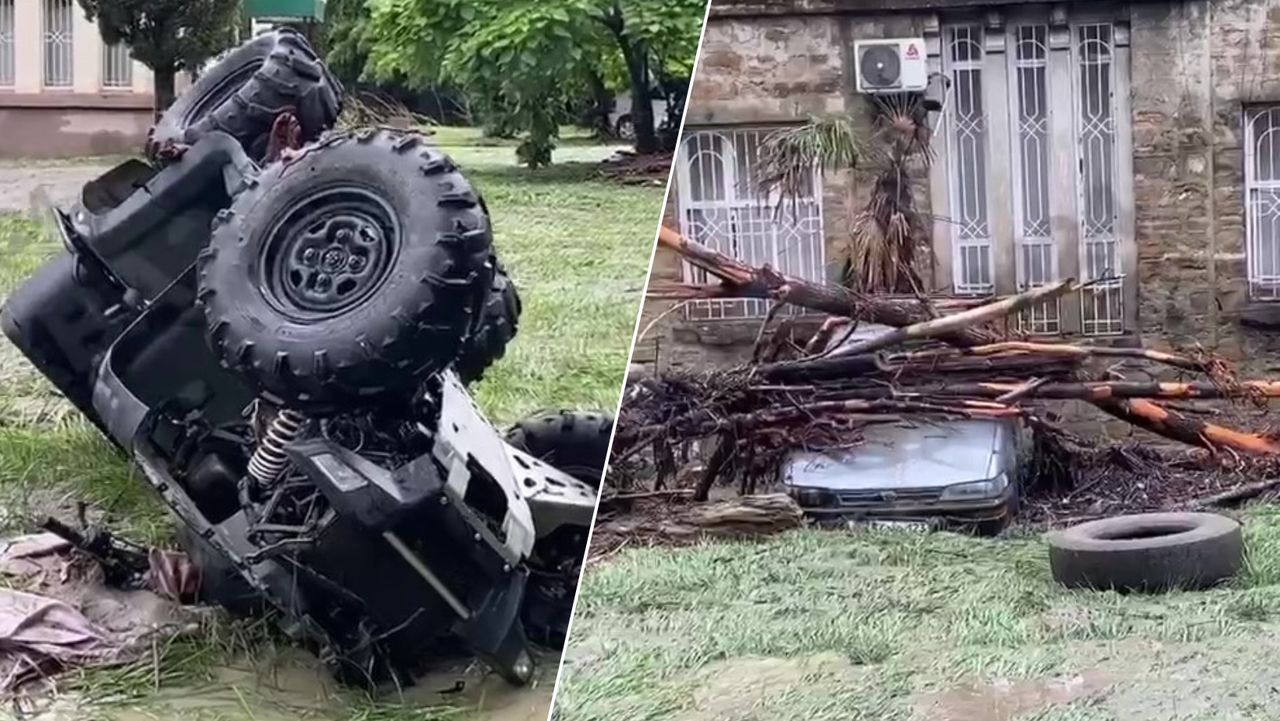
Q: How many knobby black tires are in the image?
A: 4